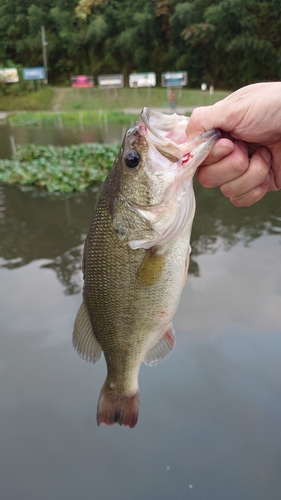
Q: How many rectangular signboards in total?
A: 6